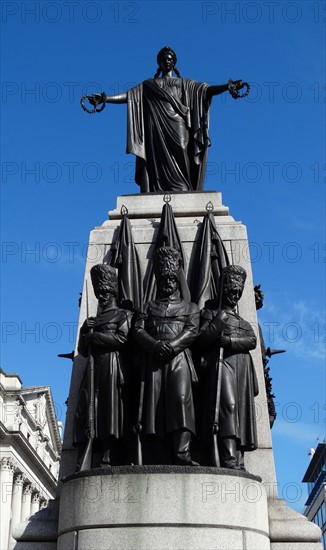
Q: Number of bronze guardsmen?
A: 3